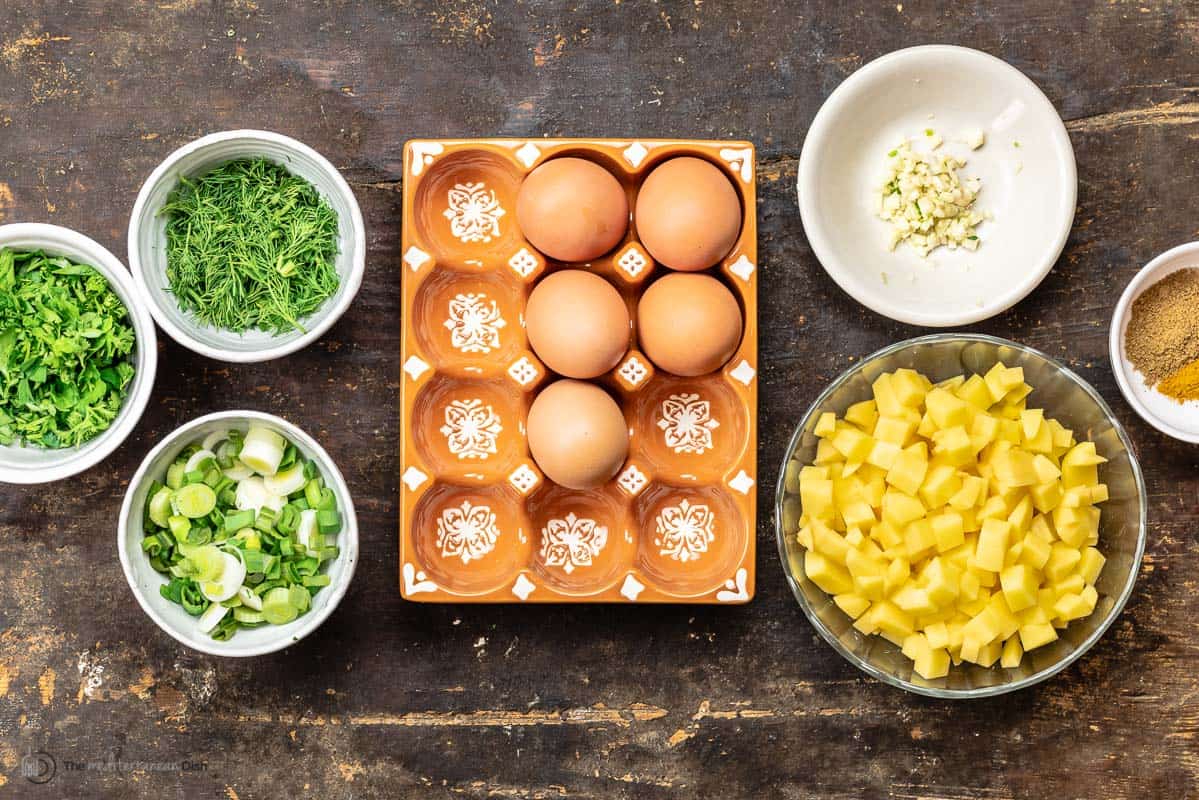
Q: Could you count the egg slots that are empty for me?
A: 7